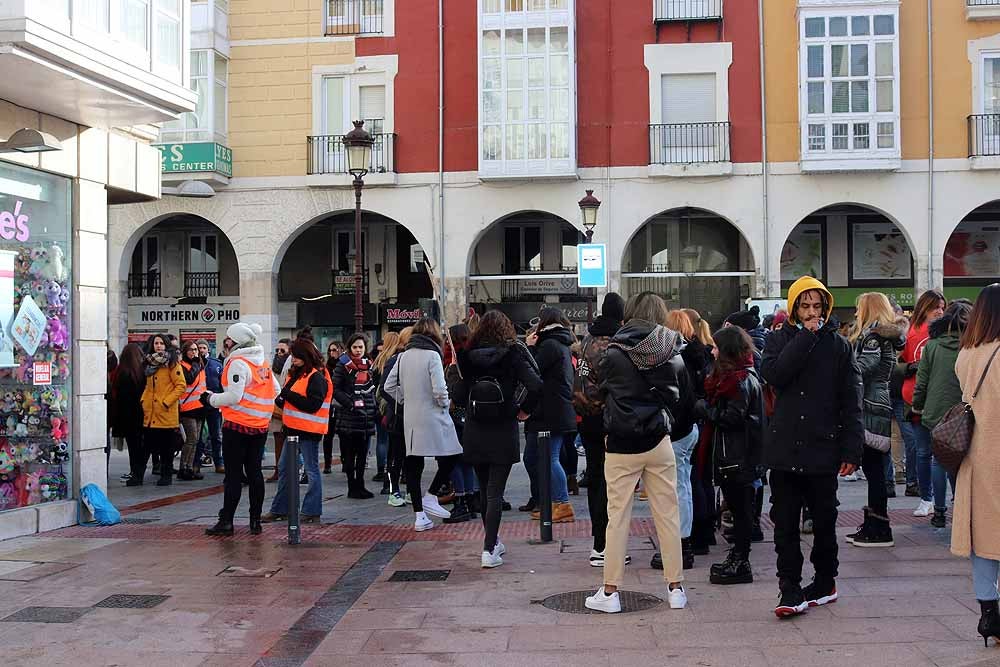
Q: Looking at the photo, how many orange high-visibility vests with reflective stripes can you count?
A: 3